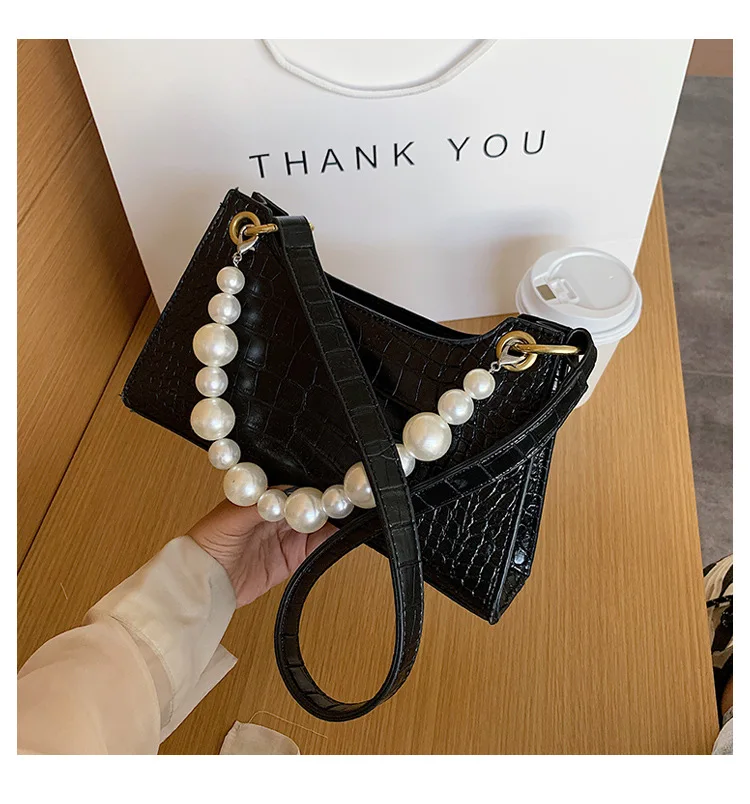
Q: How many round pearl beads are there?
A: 15